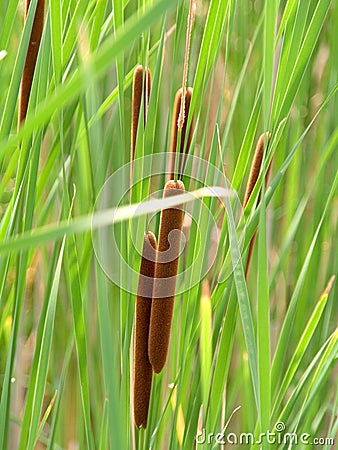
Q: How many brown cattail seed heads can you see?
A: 6